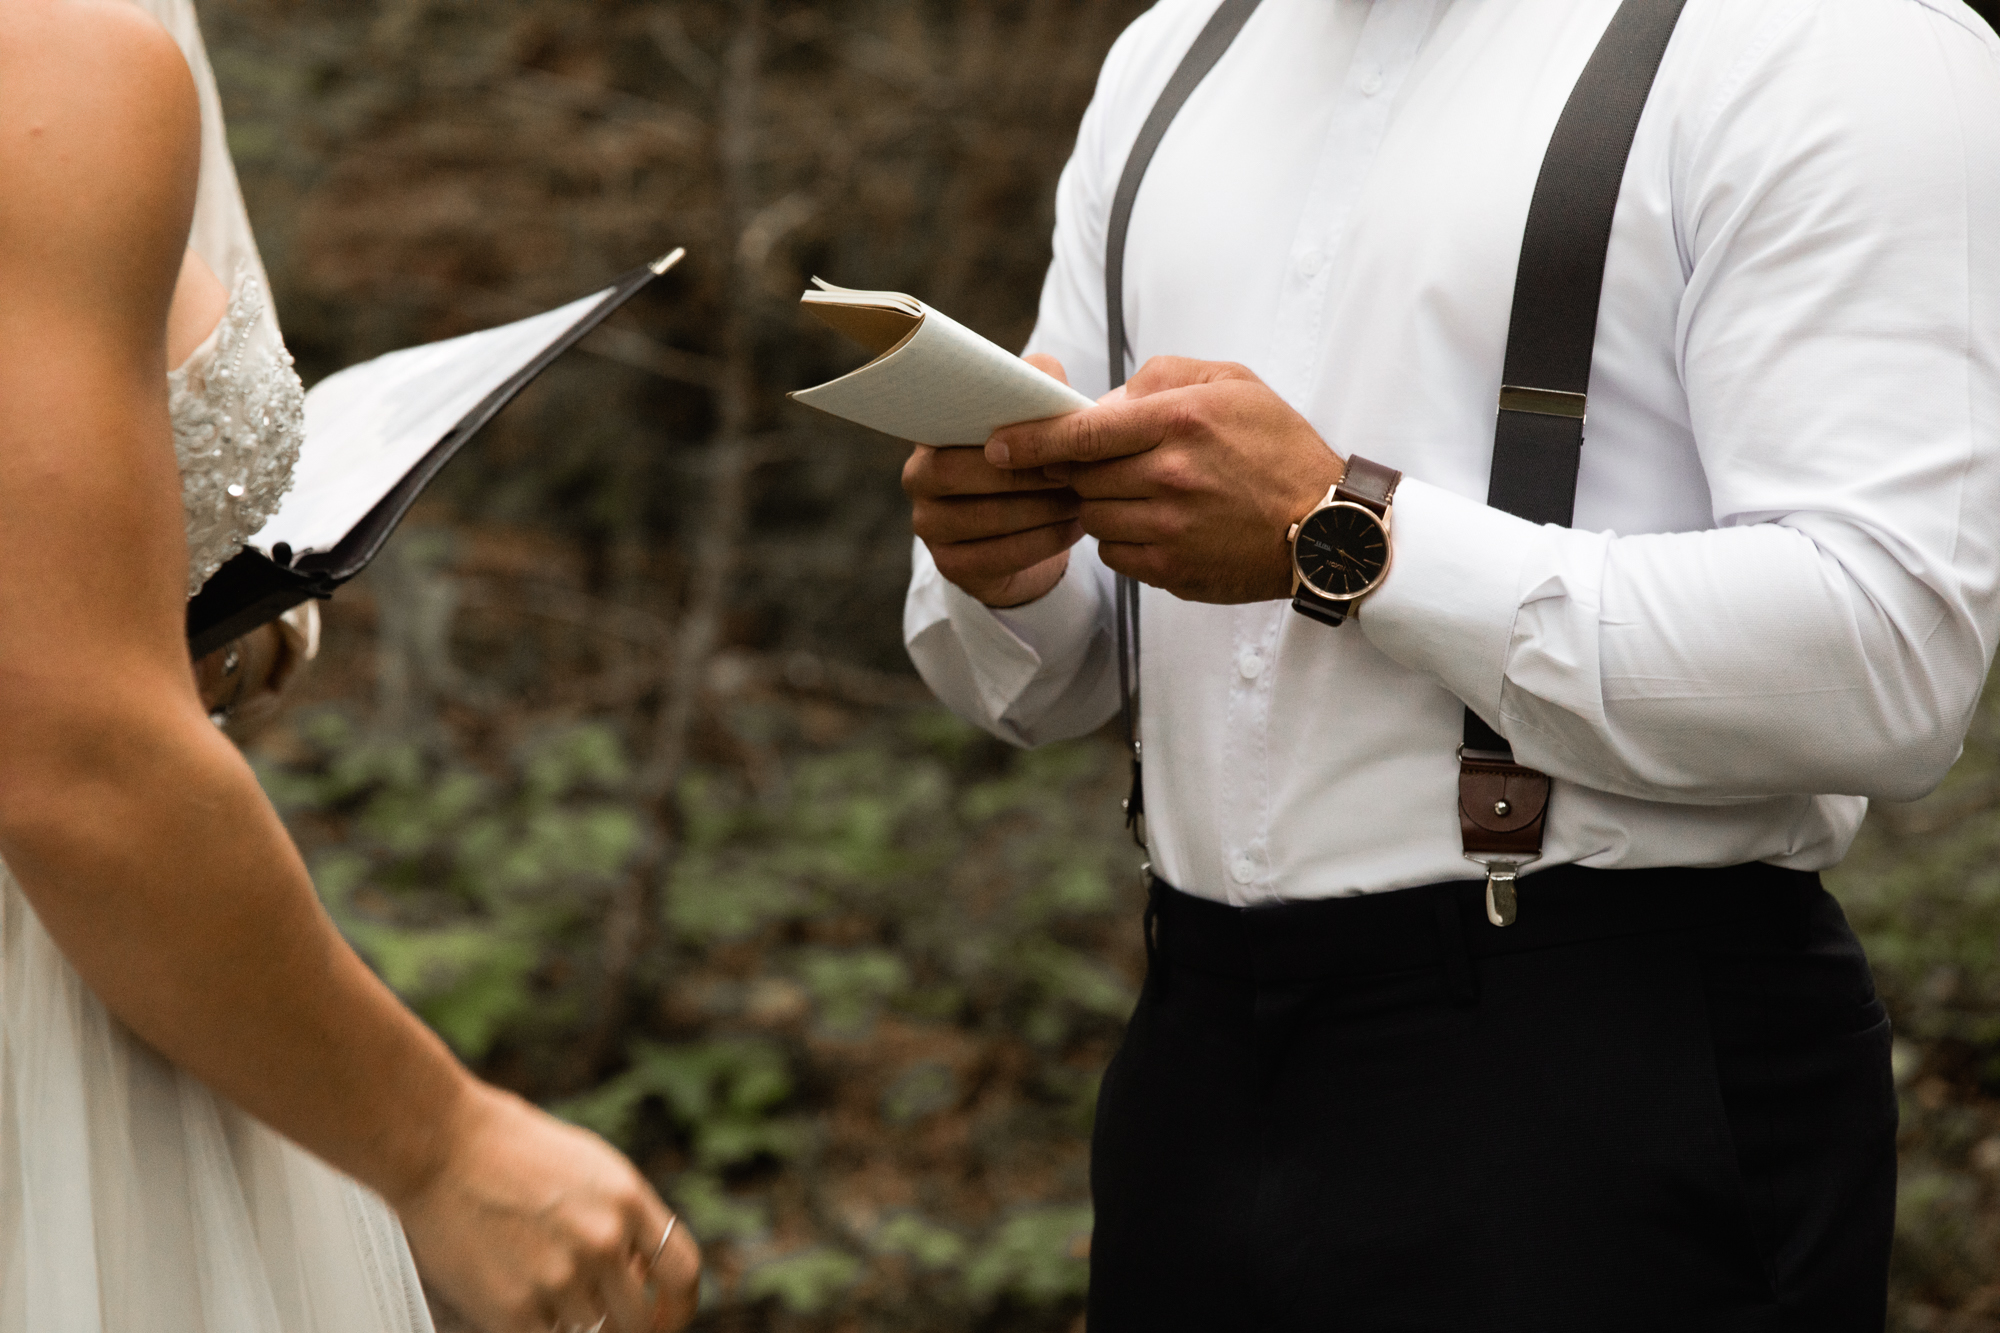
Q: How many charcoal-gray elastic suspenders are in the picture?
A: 2